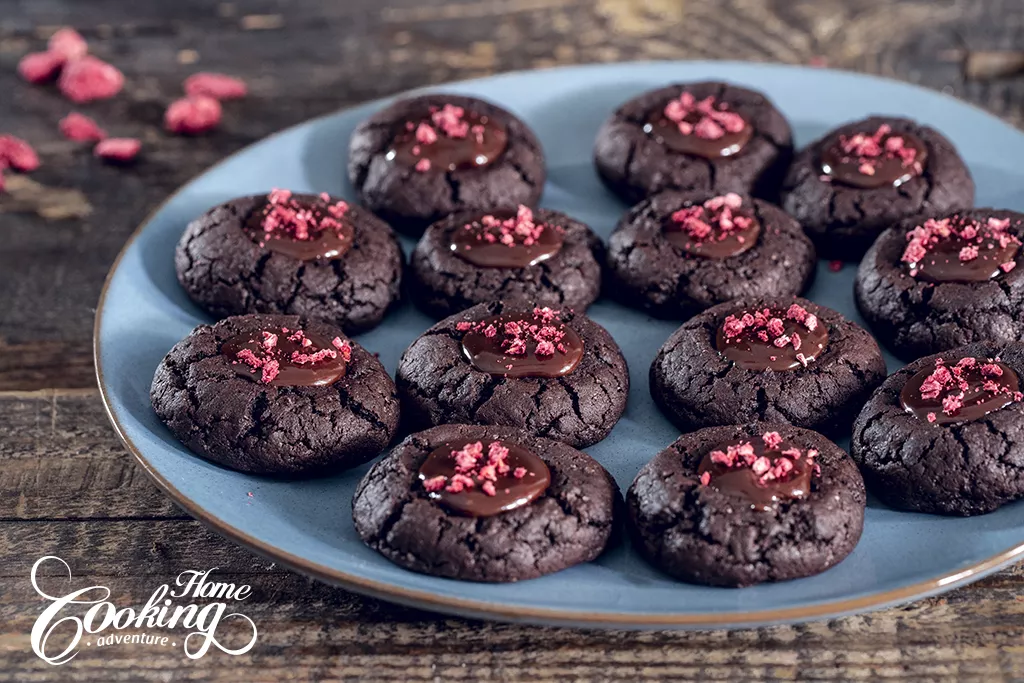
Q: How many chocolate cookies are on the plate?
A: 13